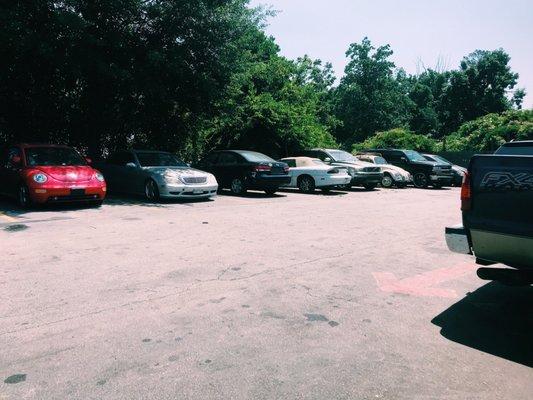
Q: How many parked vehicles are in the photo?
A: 9